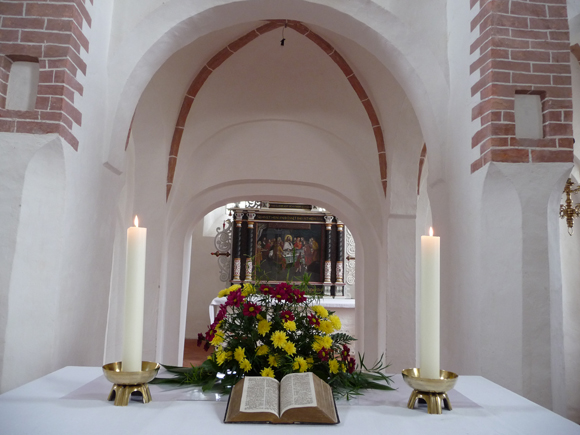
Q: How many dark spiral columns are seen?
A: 4